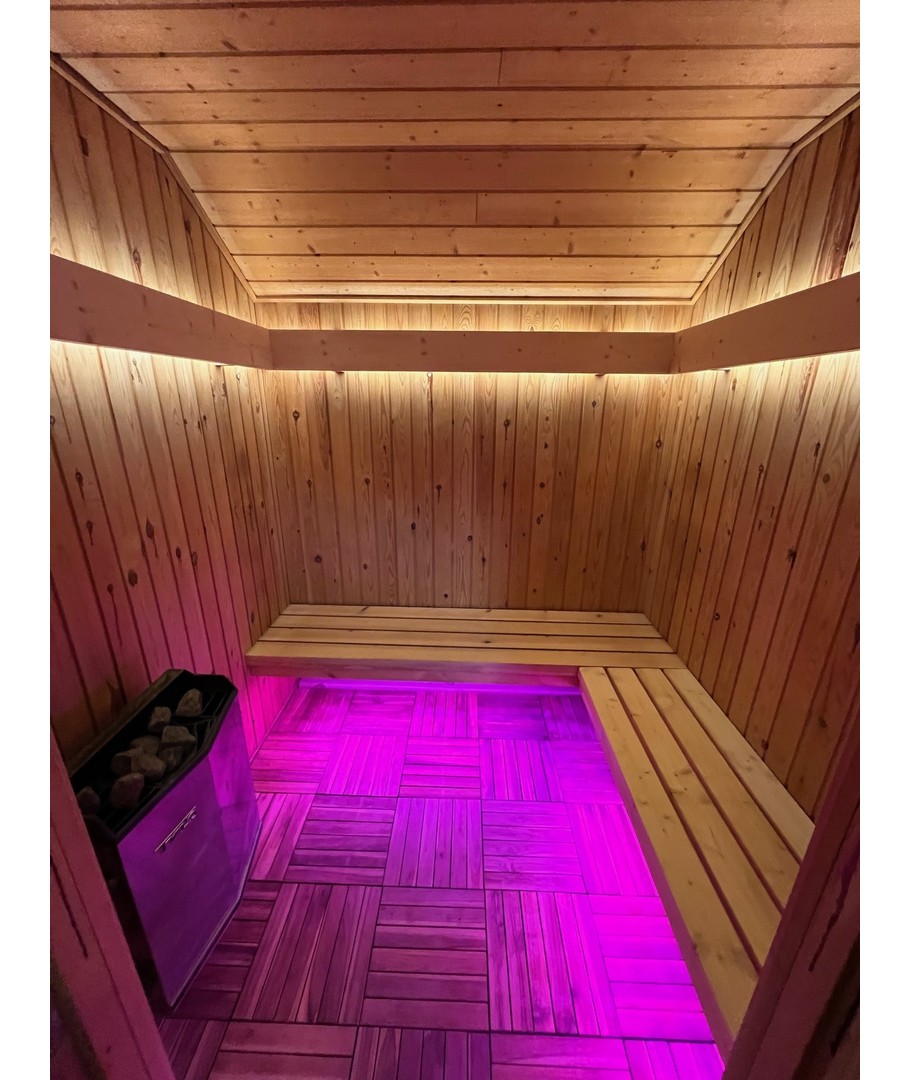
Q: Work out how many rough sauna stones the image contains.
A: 9